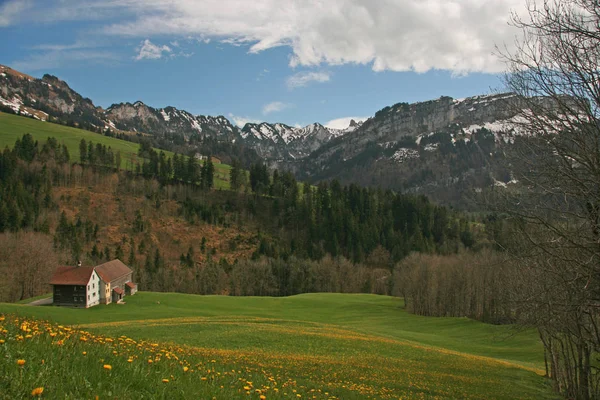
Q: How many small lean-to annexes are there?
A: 2